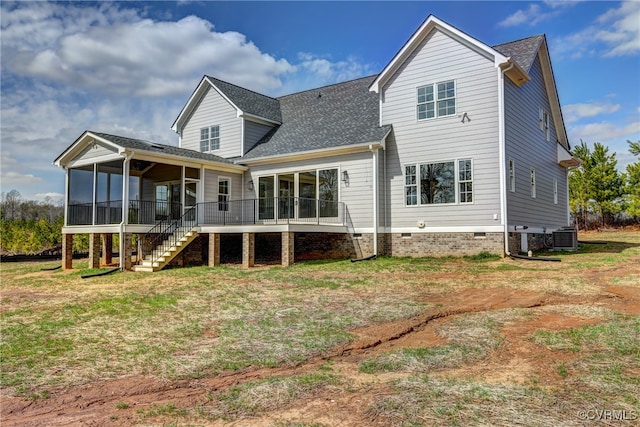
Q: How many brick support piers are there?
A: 7